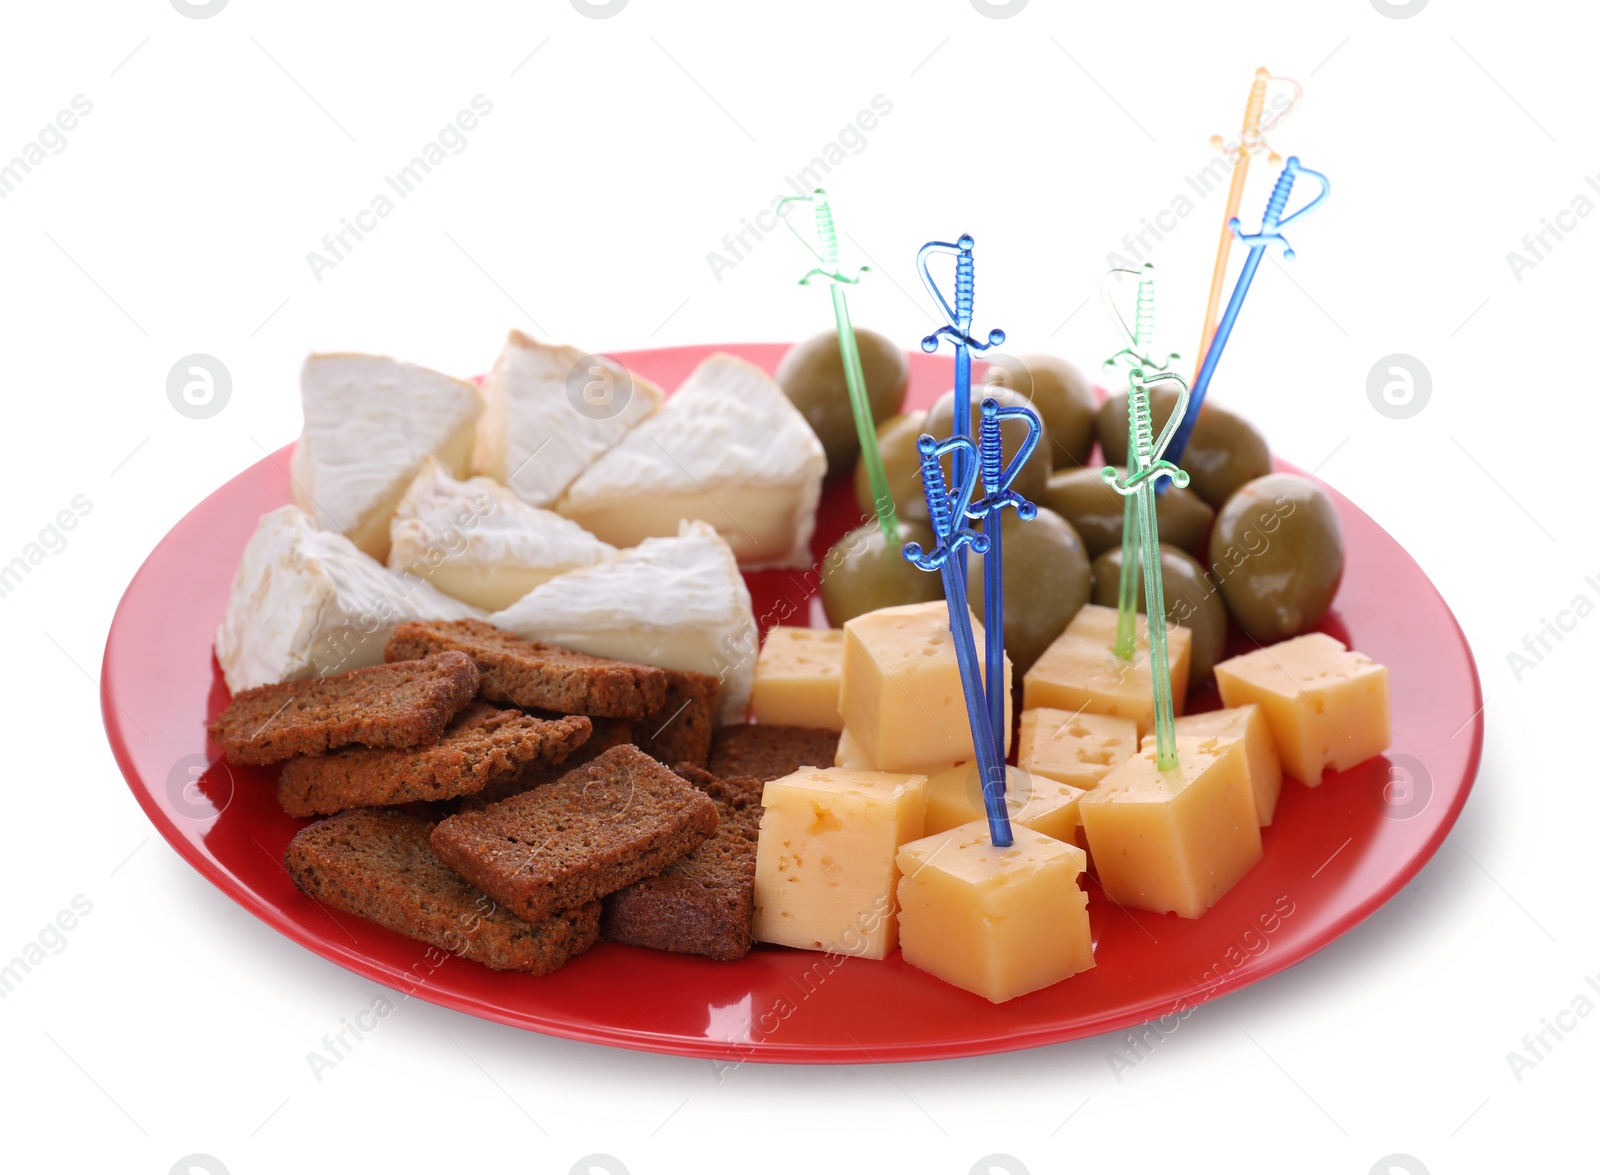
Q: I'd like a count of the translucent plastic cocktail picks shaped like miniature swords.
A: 8